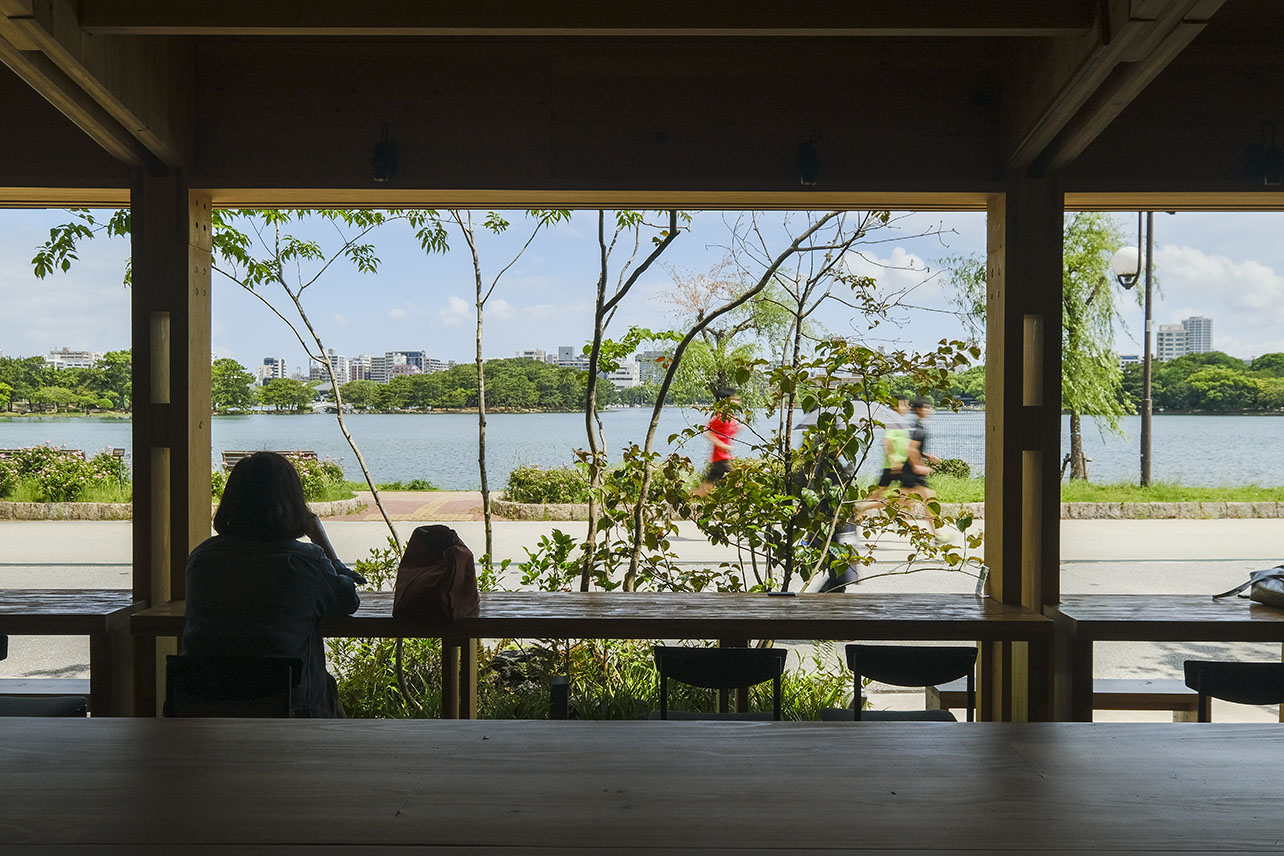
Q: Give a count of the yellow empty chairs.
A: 0